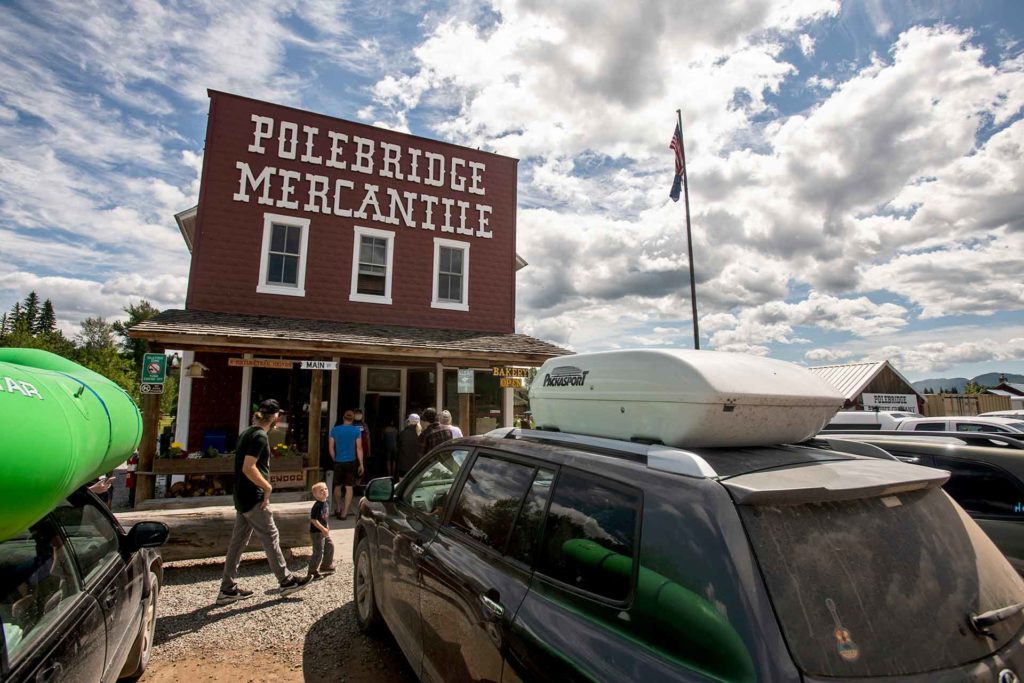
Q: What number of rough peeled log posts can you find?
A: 3